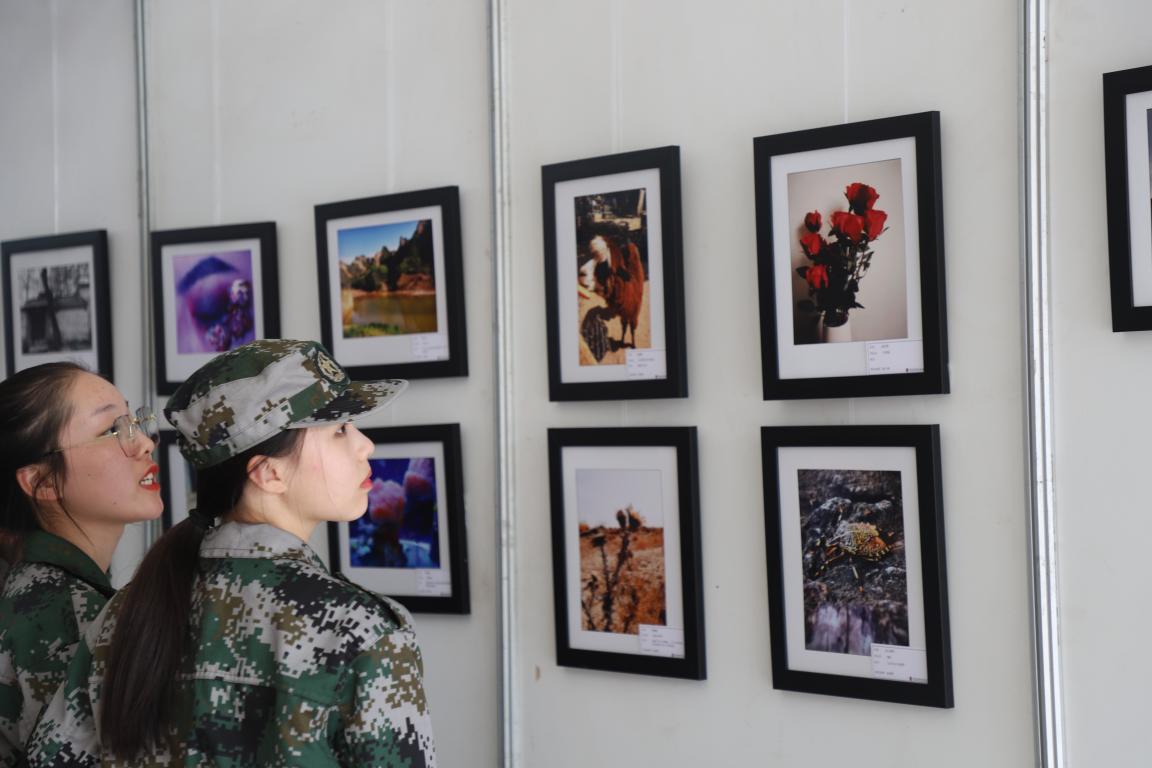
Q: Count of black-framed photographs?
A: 10